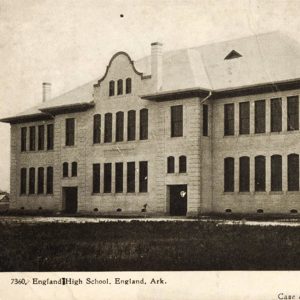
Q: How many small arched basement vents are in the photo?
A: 8